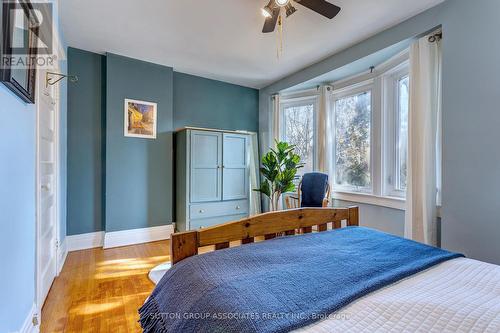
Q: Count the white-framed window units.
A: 3